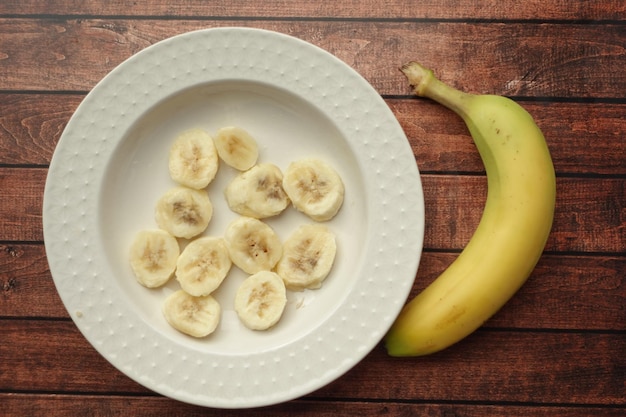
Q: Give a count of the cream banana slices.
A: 11